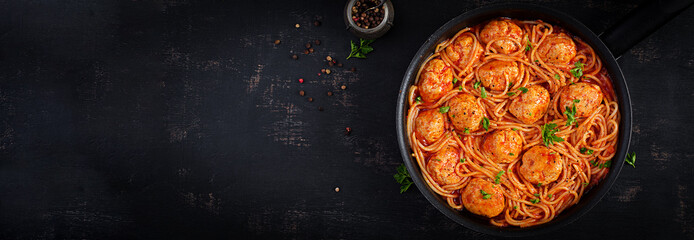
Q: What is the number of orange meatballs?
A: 13